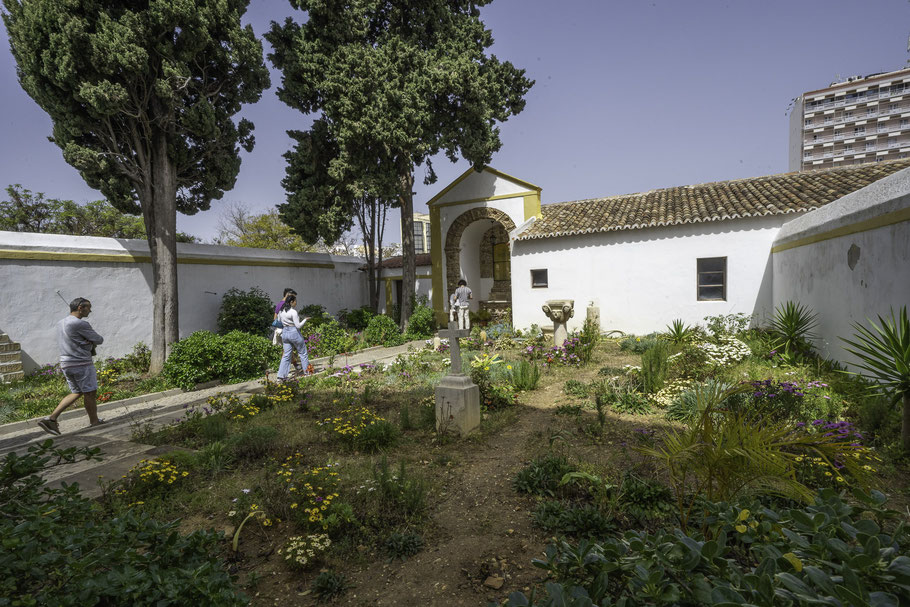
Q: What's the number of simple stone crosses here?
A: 1